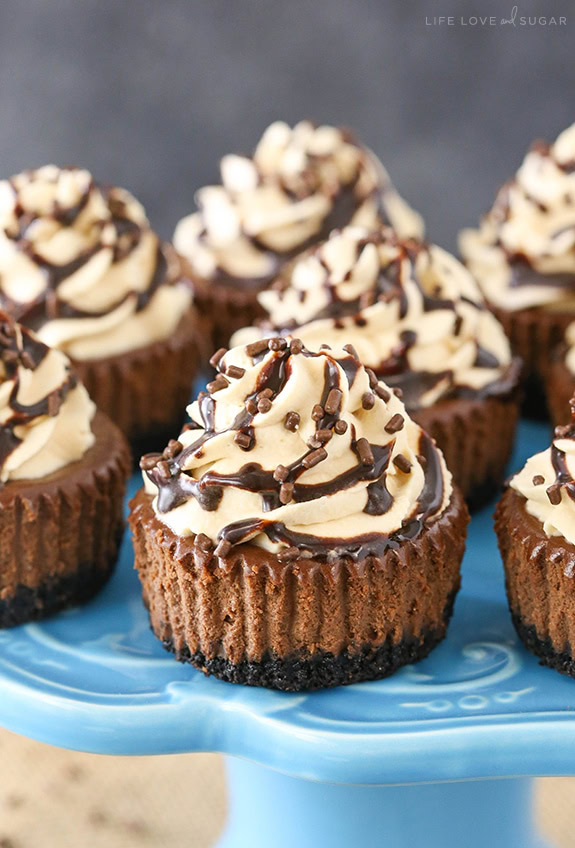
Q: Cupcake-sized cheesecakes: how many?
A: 8